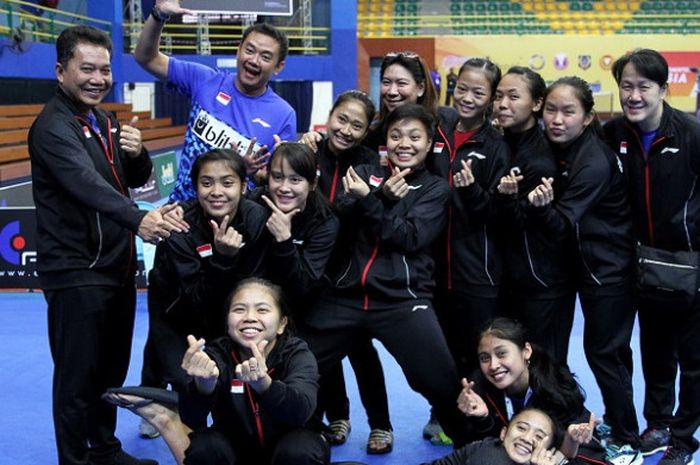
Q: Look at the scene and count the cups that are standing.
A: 0